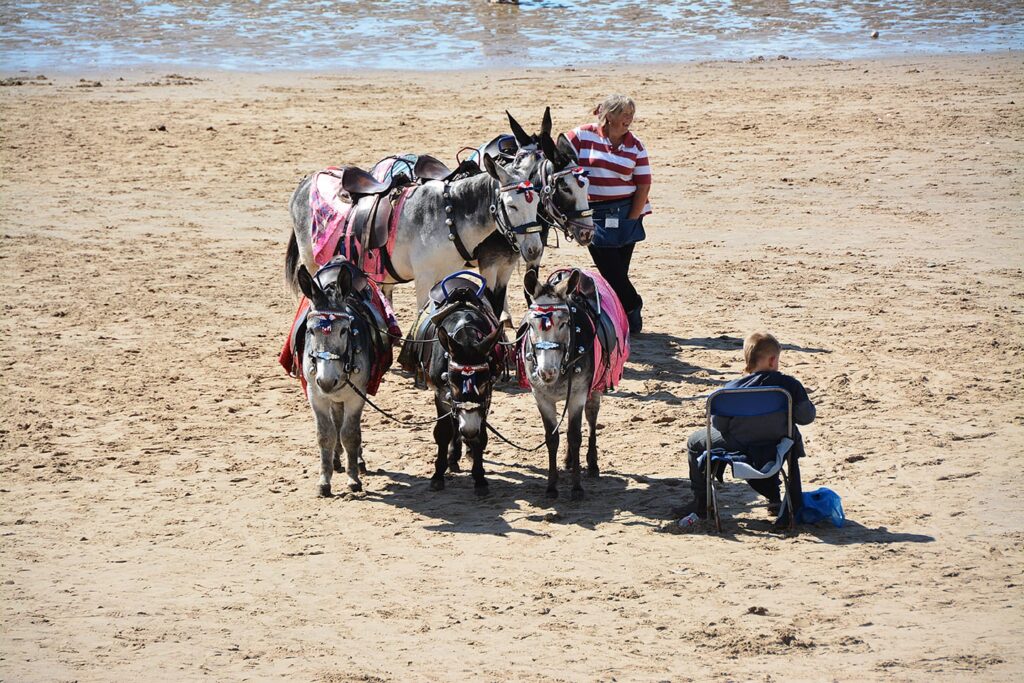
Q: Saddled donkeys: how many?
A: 6